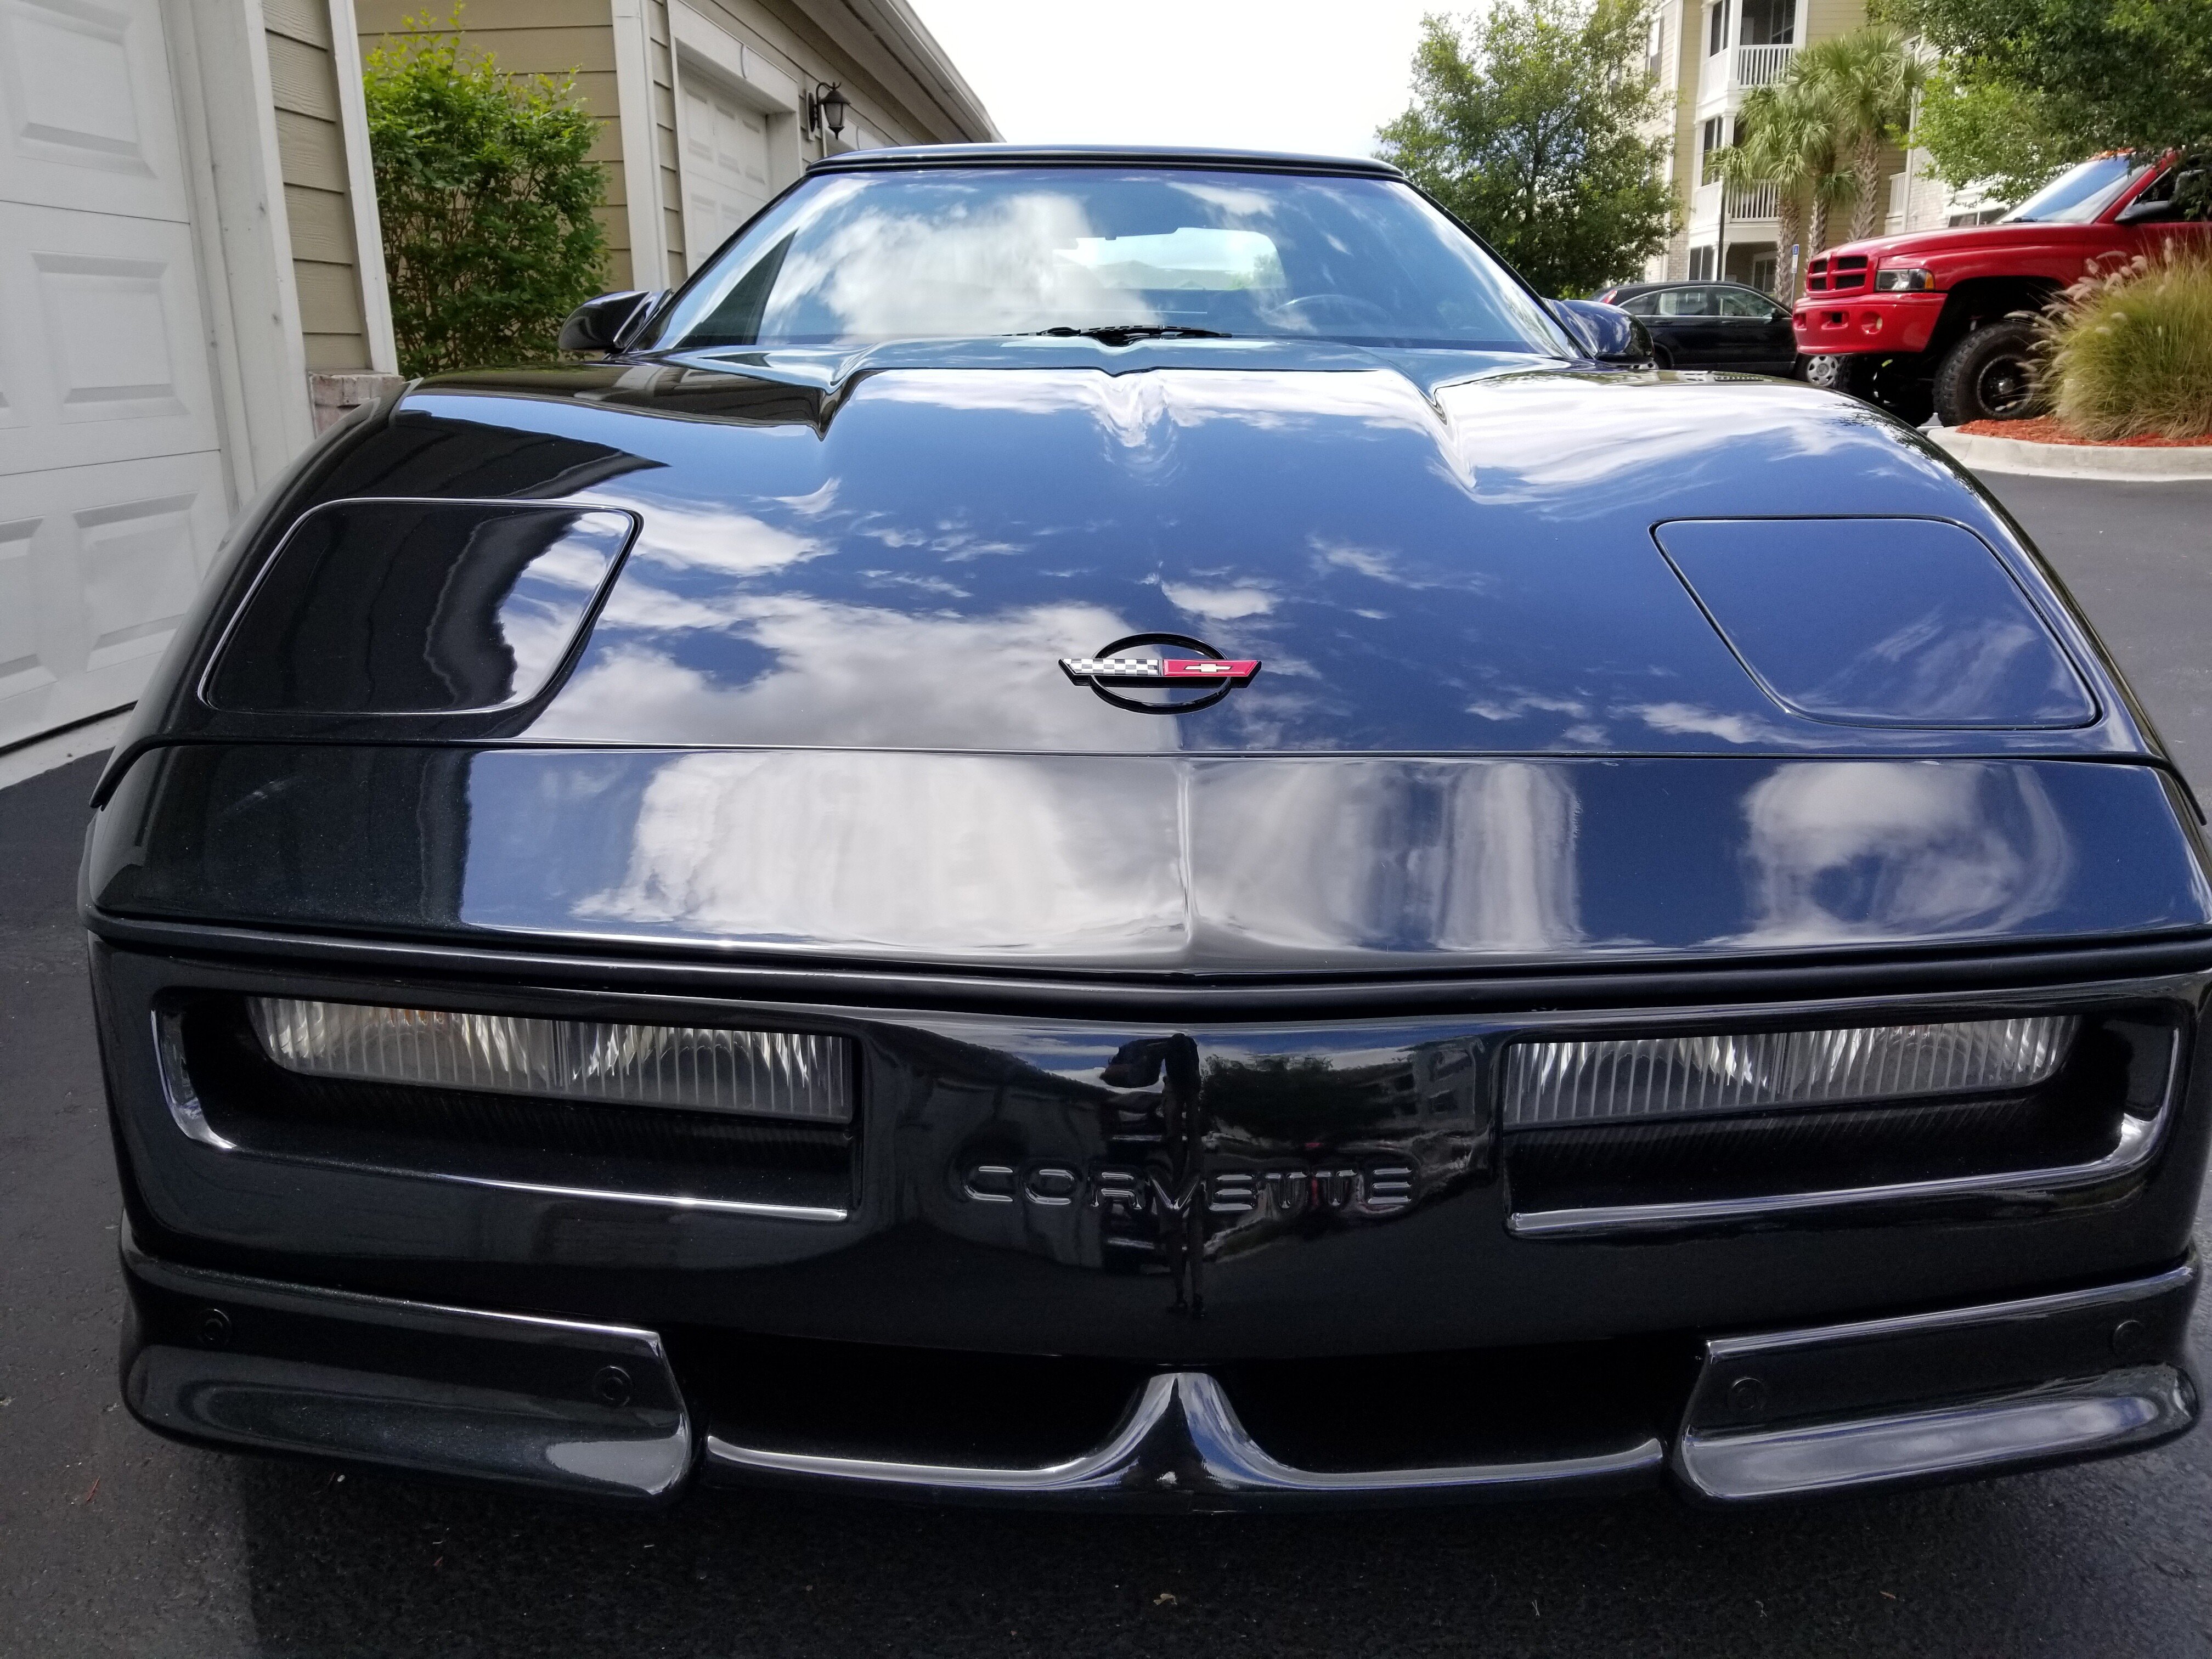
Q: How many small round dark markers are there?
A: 4